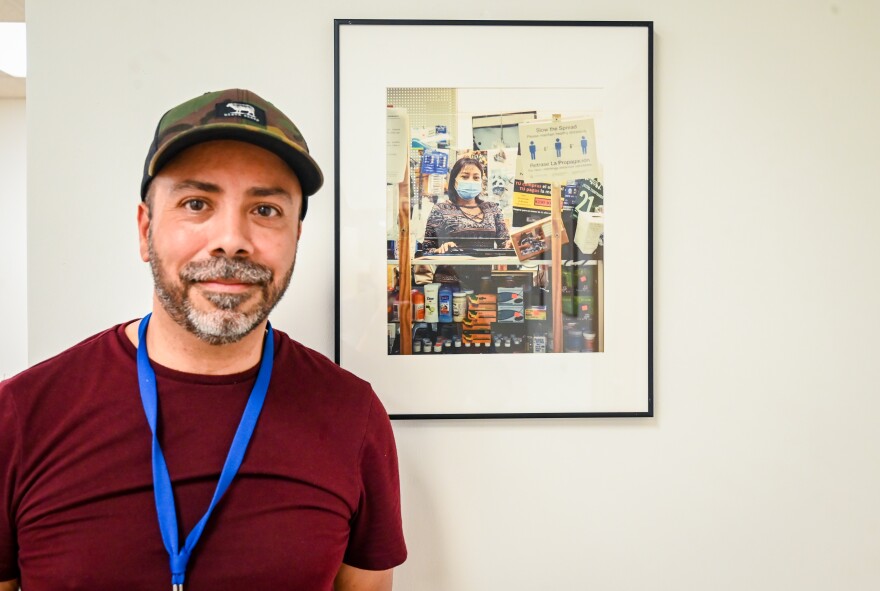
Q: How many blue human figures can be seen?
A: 3